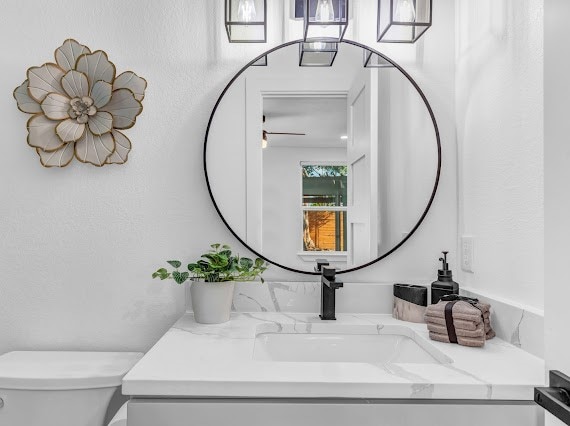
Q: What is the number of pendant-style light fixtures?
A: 3